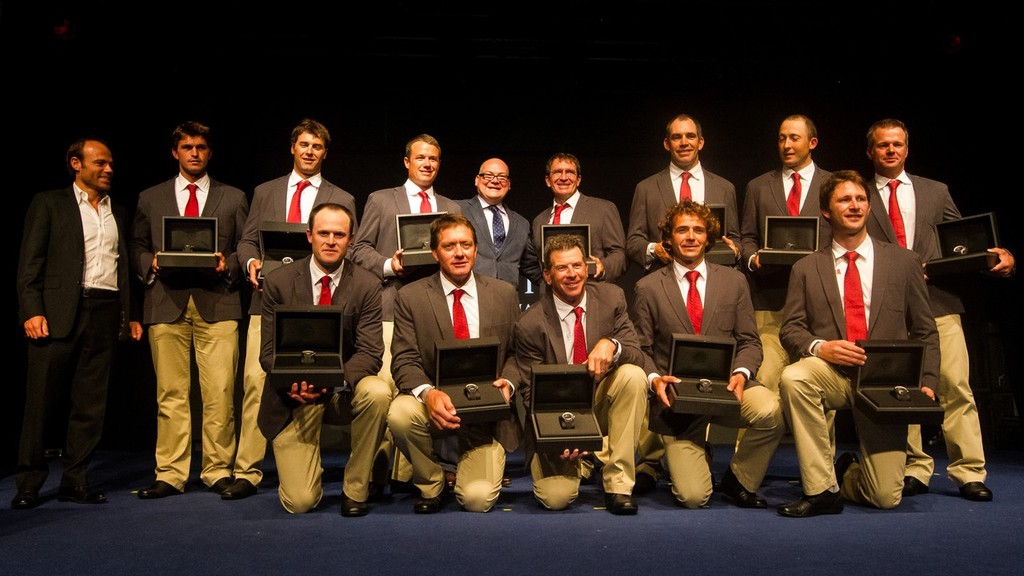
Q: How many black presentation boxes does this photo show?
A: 12